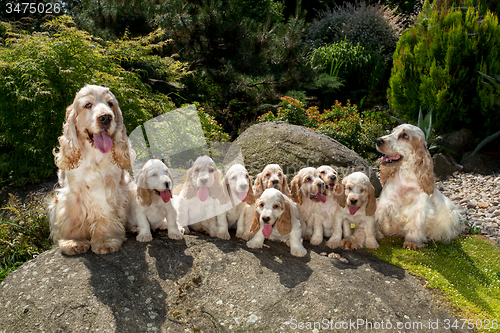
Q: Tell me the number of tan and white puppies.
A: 8